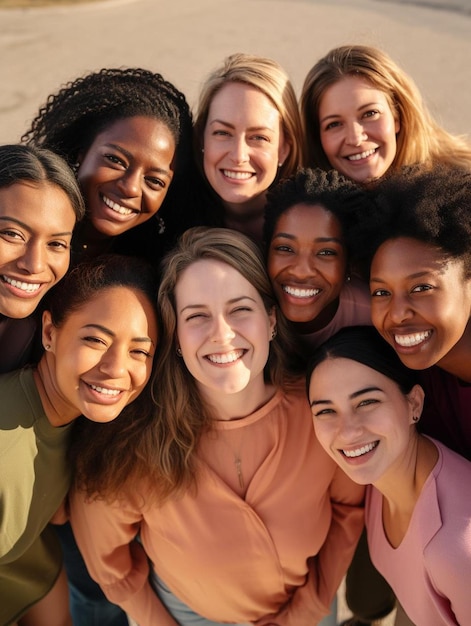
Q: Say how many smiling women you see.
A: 9